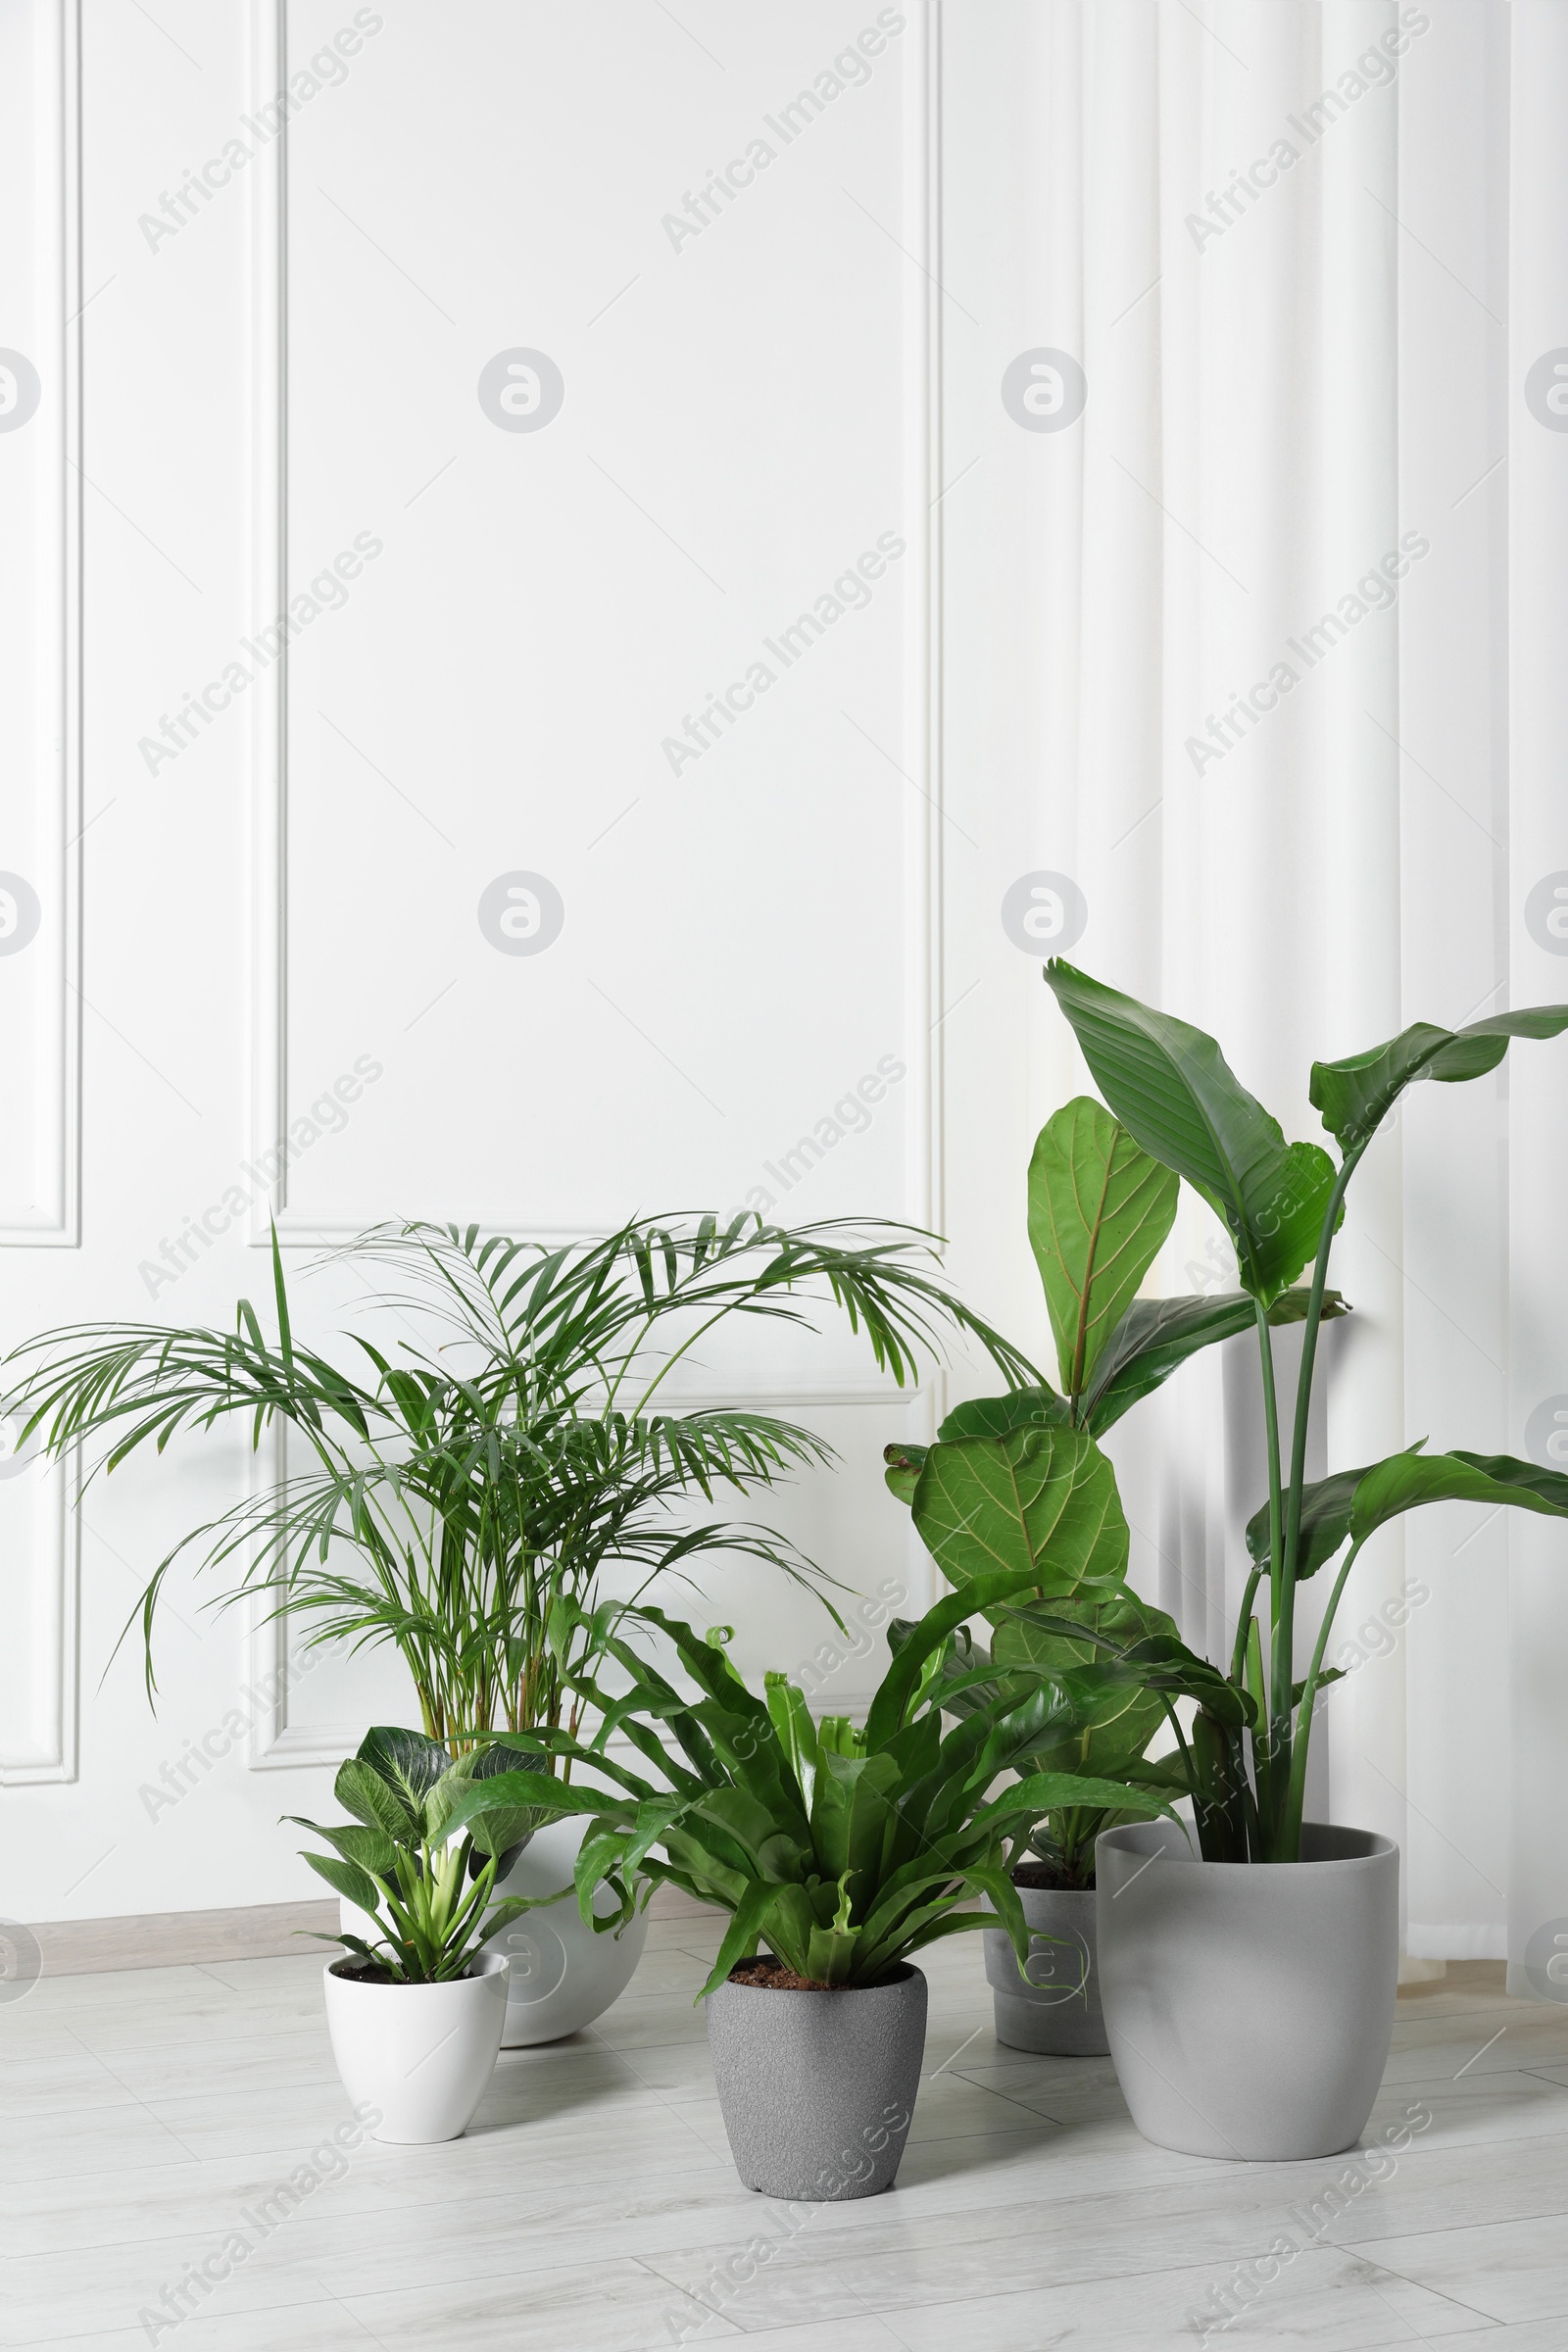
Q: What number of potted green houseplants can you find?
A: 5